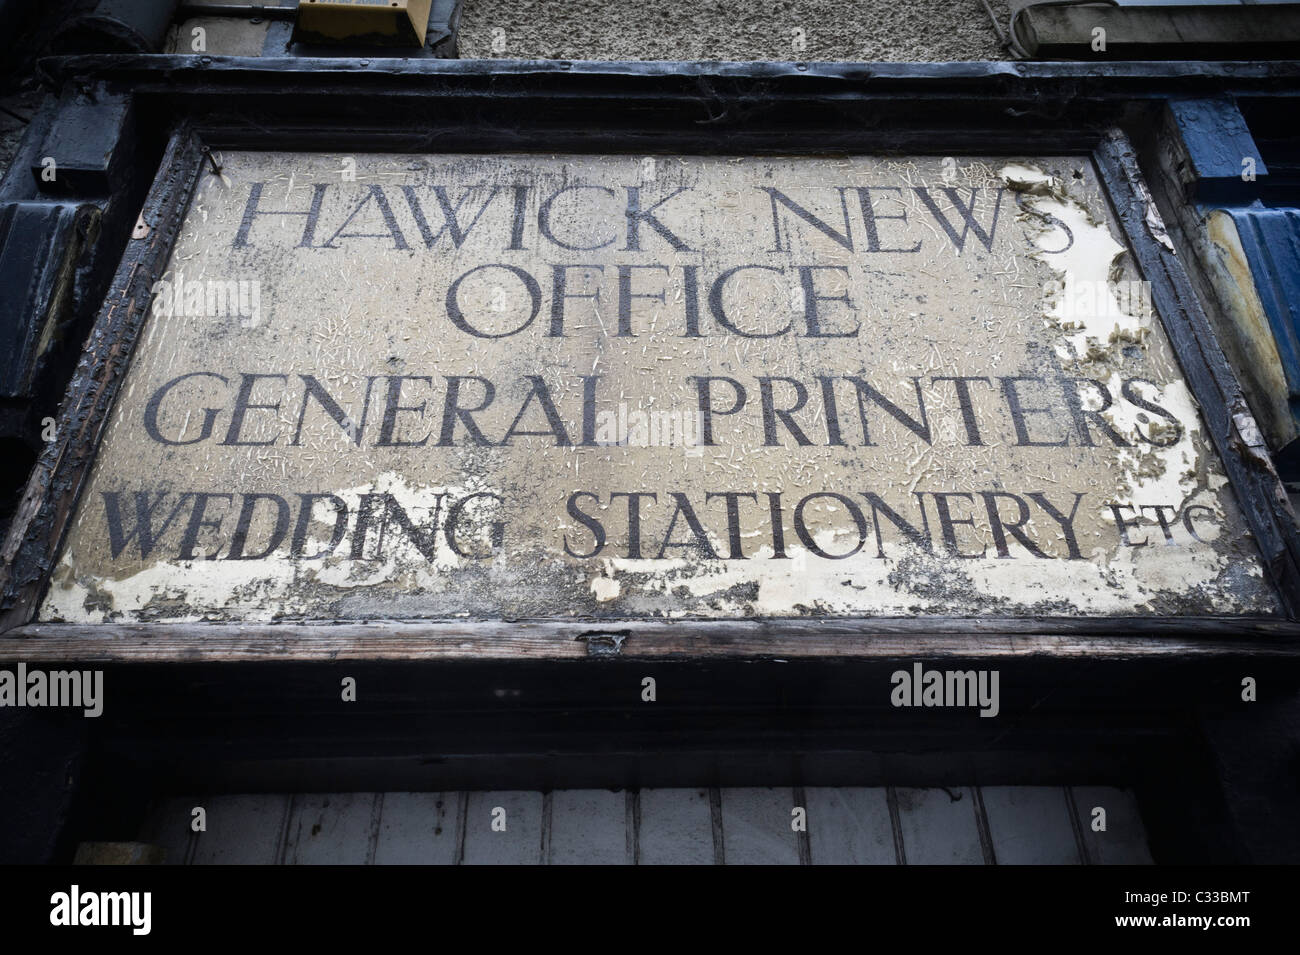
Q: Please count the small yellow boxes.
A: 1